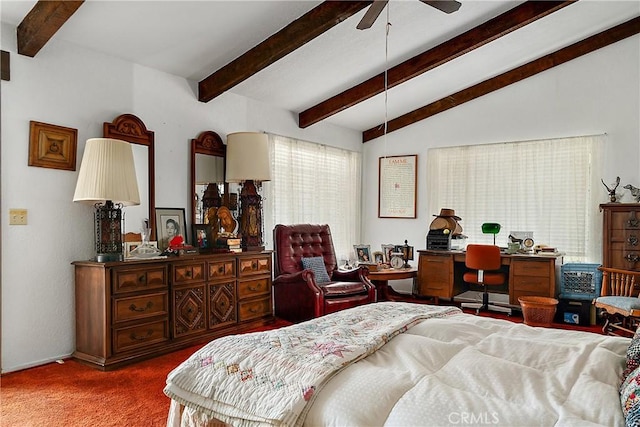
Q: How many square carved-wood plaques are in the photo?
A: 1